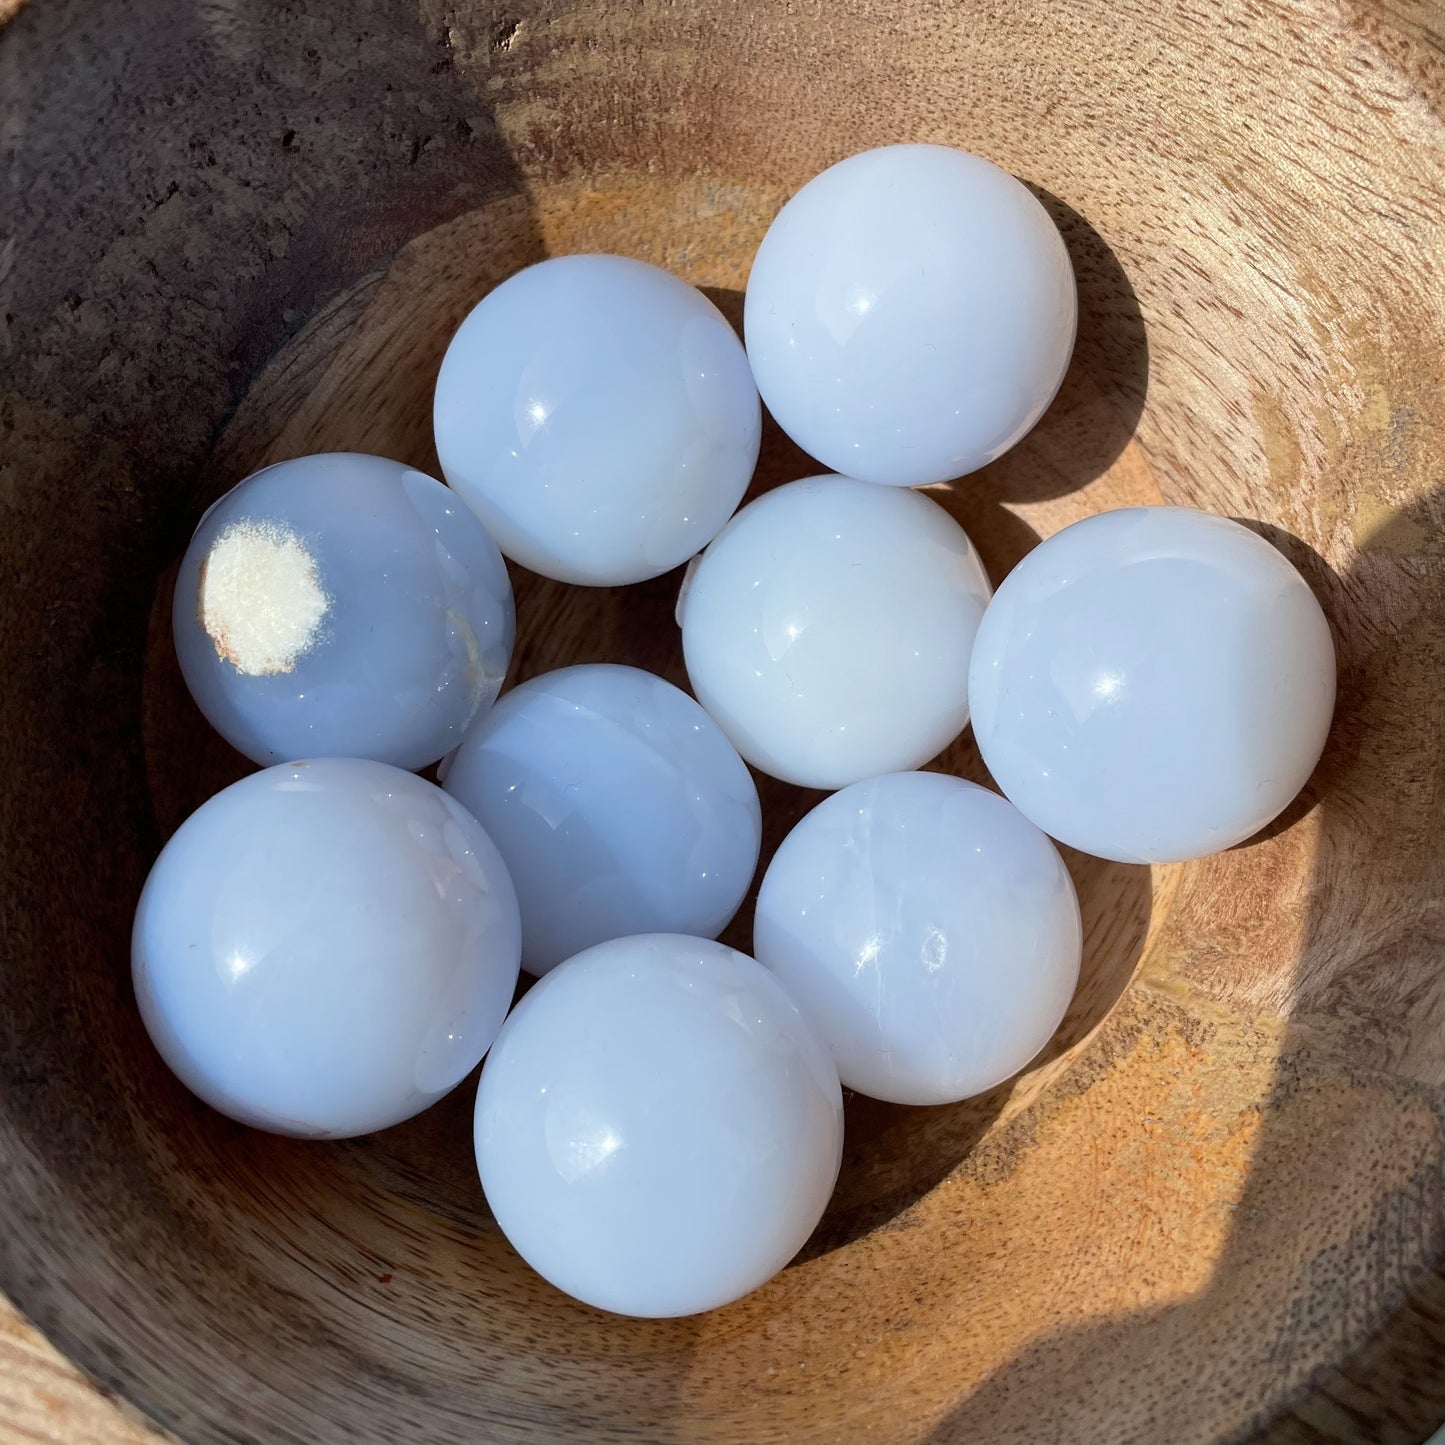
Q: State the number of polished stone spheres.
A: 9